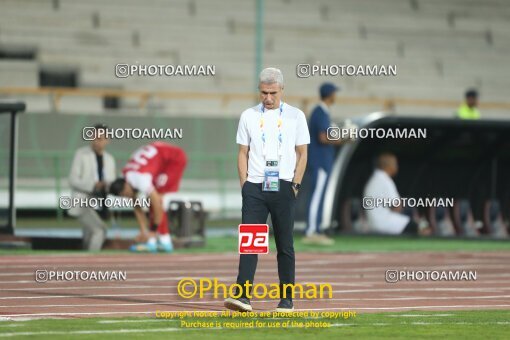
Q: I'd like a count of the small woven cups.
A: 0